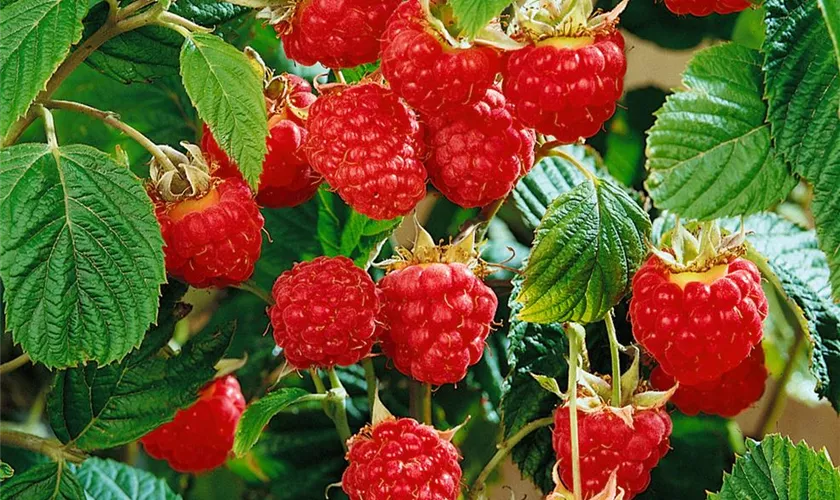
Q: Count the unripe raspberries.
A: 0